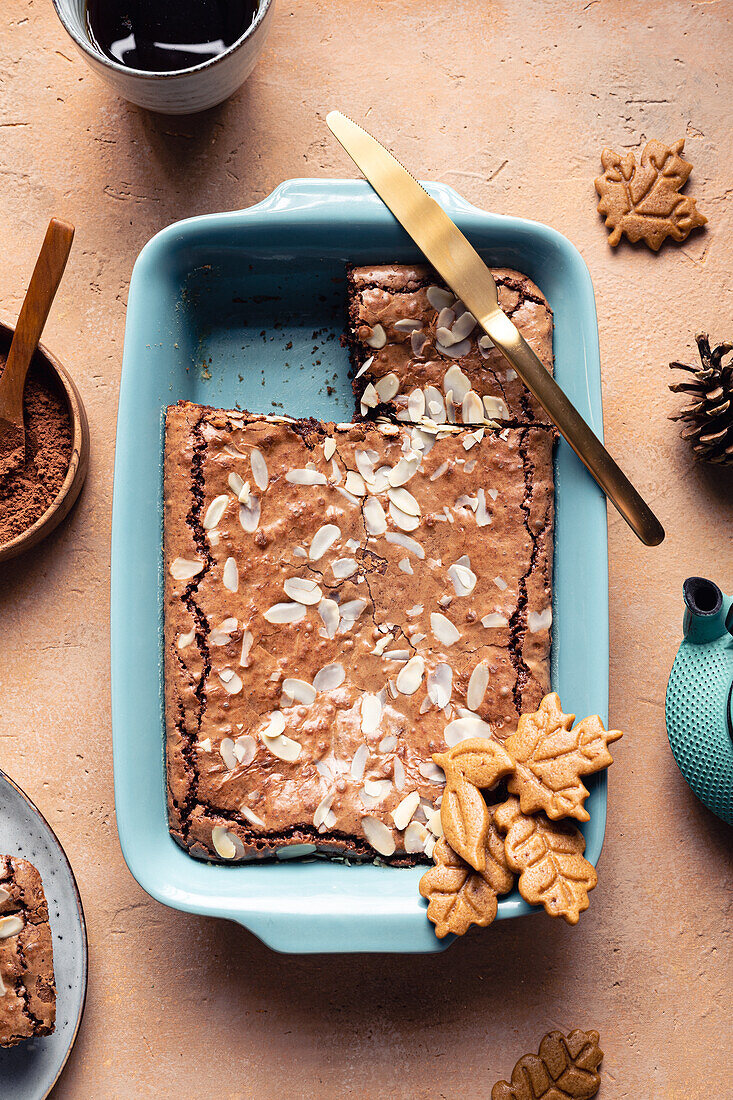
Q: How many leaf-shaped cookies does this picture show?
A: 6